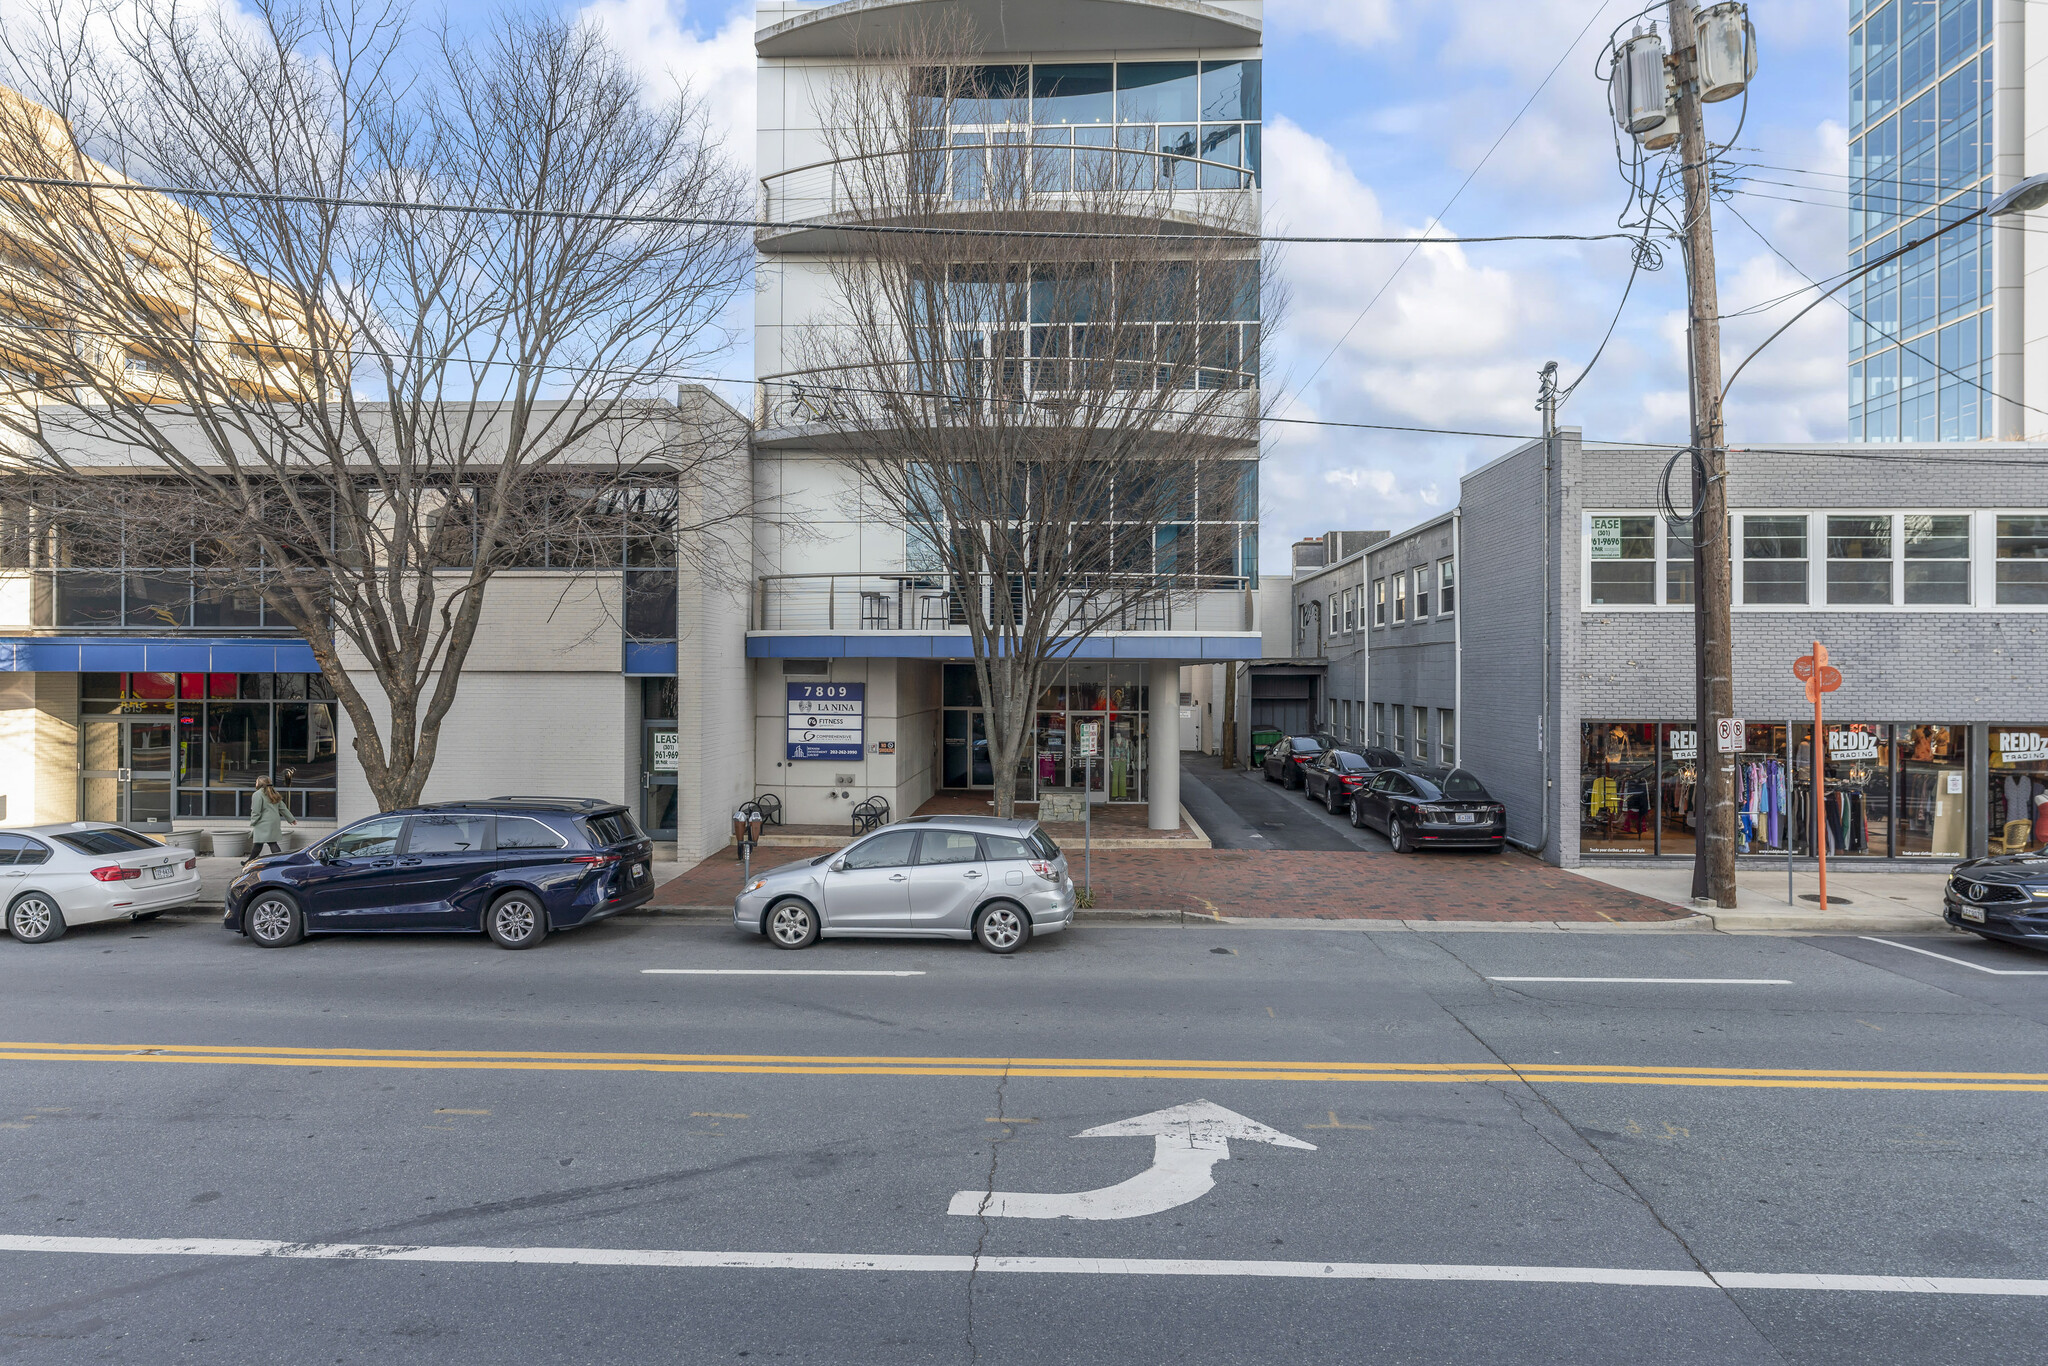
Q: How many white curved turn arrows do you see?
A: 1